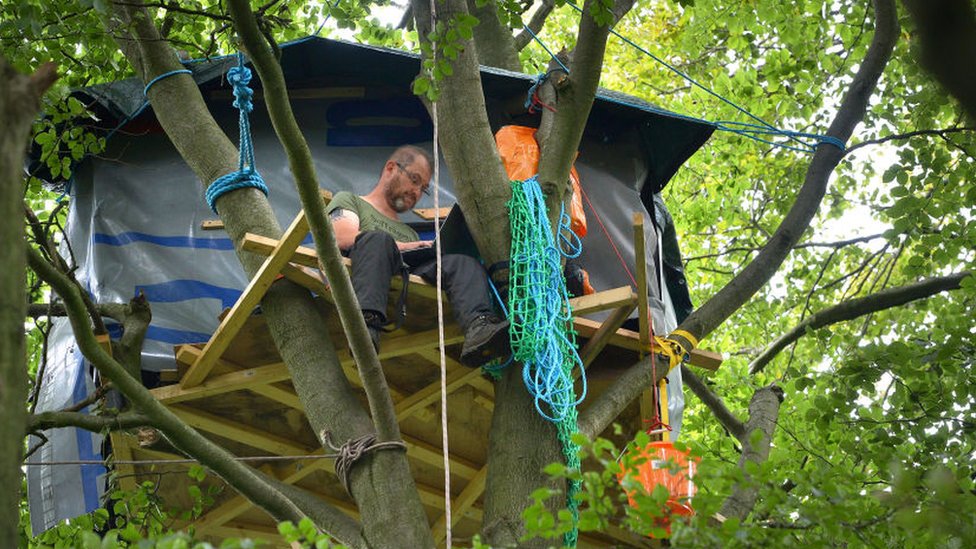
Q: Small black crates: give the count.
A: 0